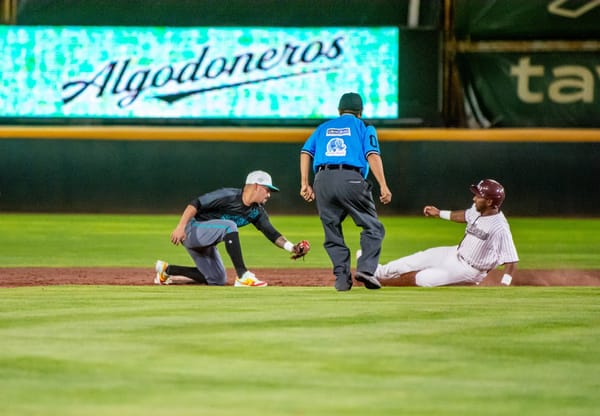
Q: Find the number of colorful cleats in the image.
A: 2